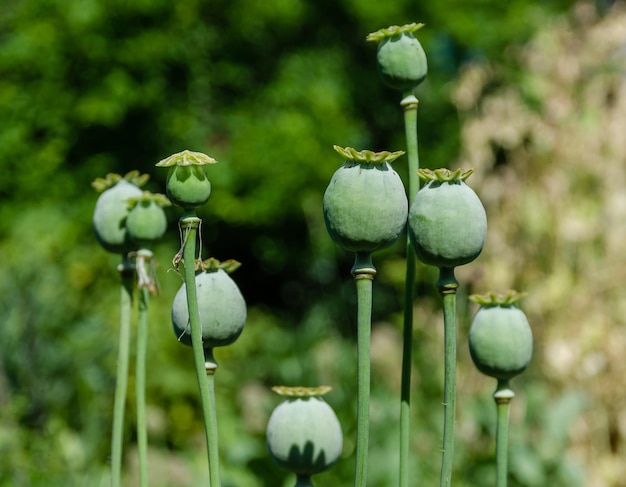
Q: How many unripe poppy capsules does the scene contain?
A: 9